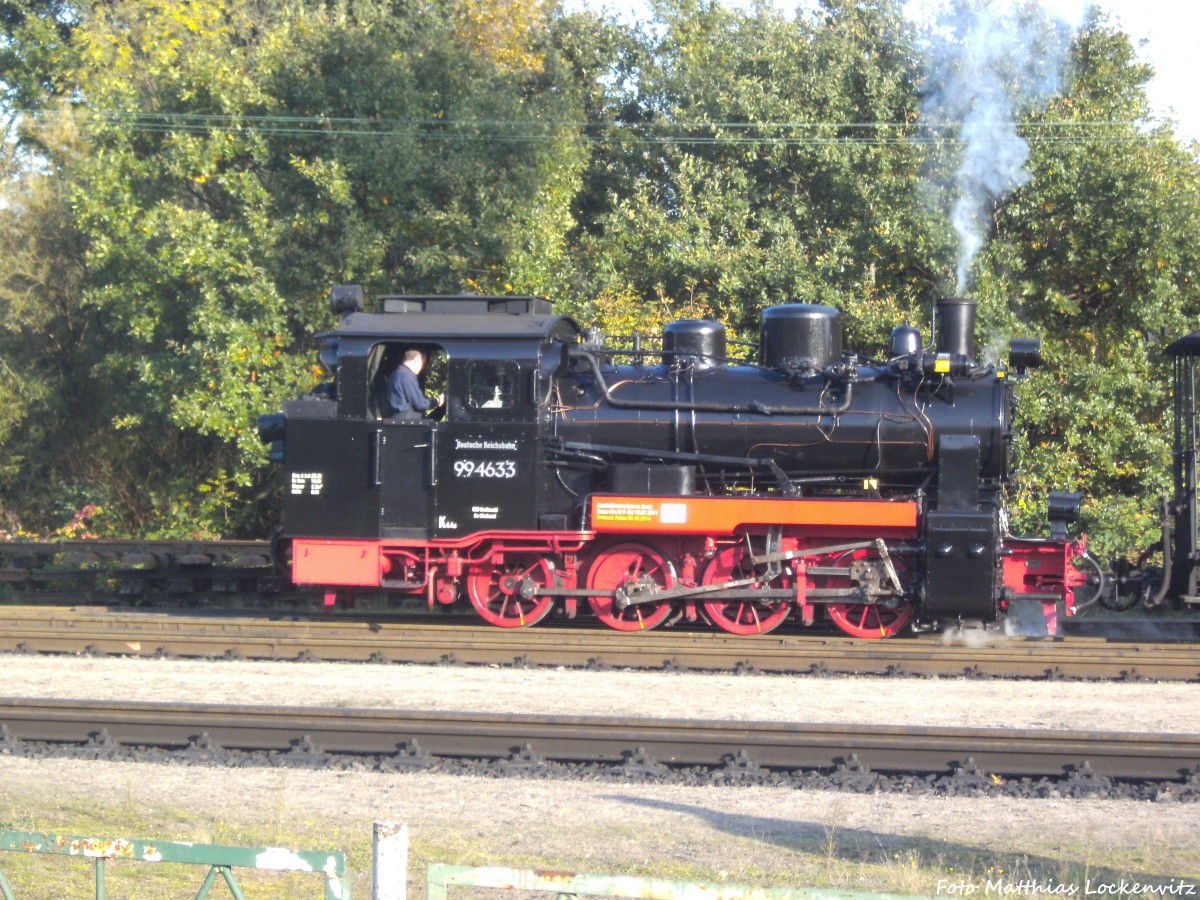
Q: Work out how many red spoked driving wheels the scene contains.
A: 4